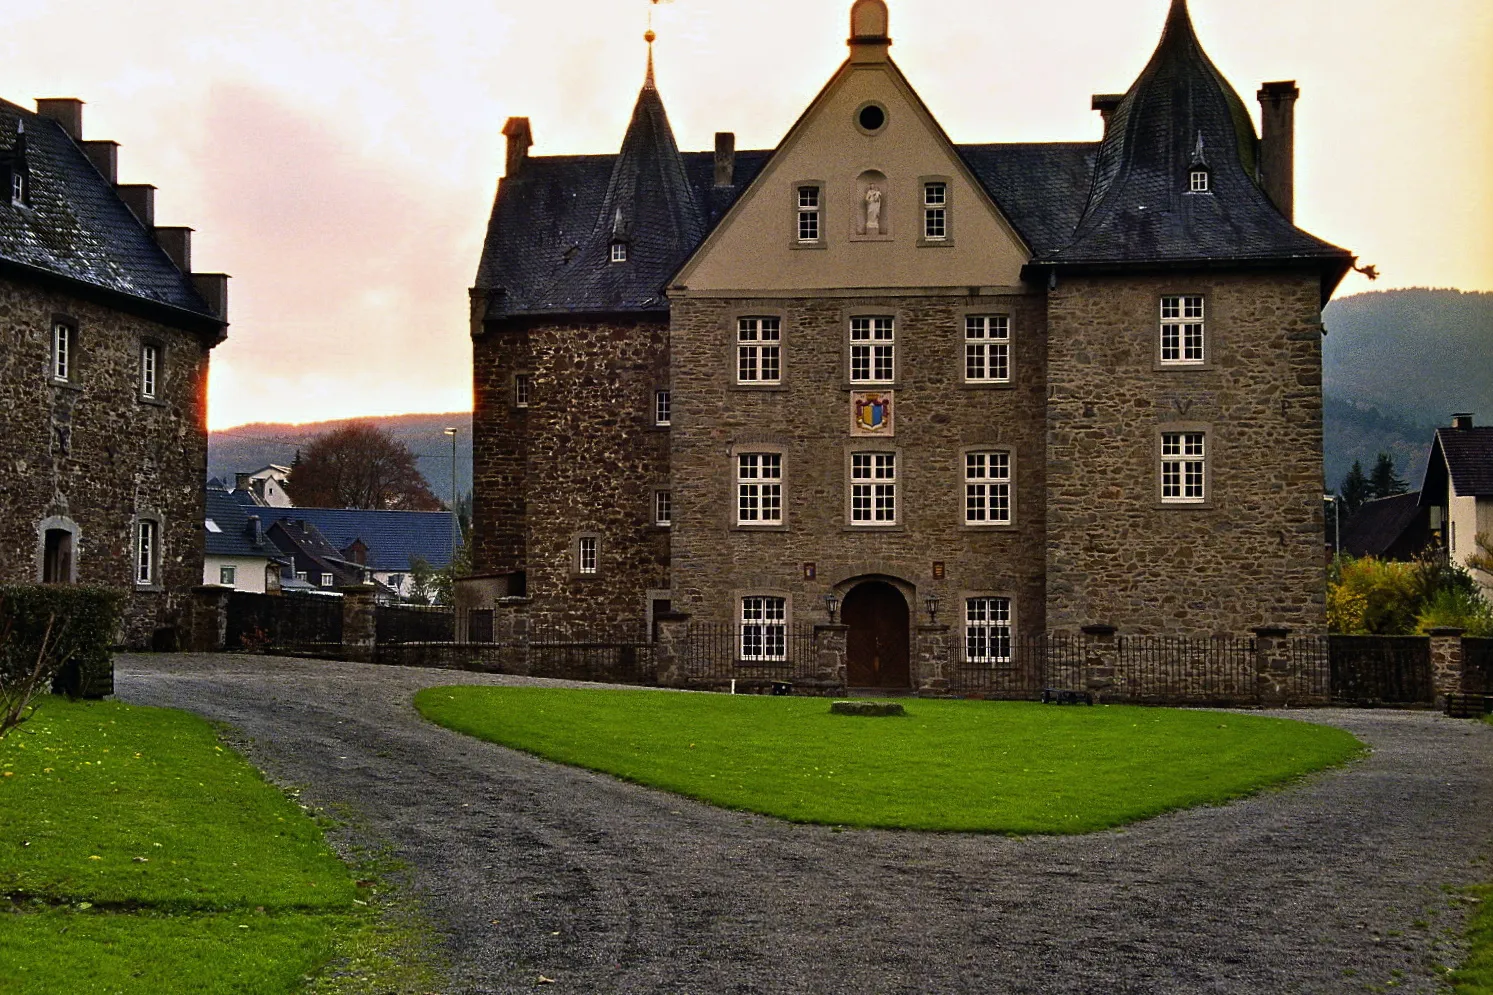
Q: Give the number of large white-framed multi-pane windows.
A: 10